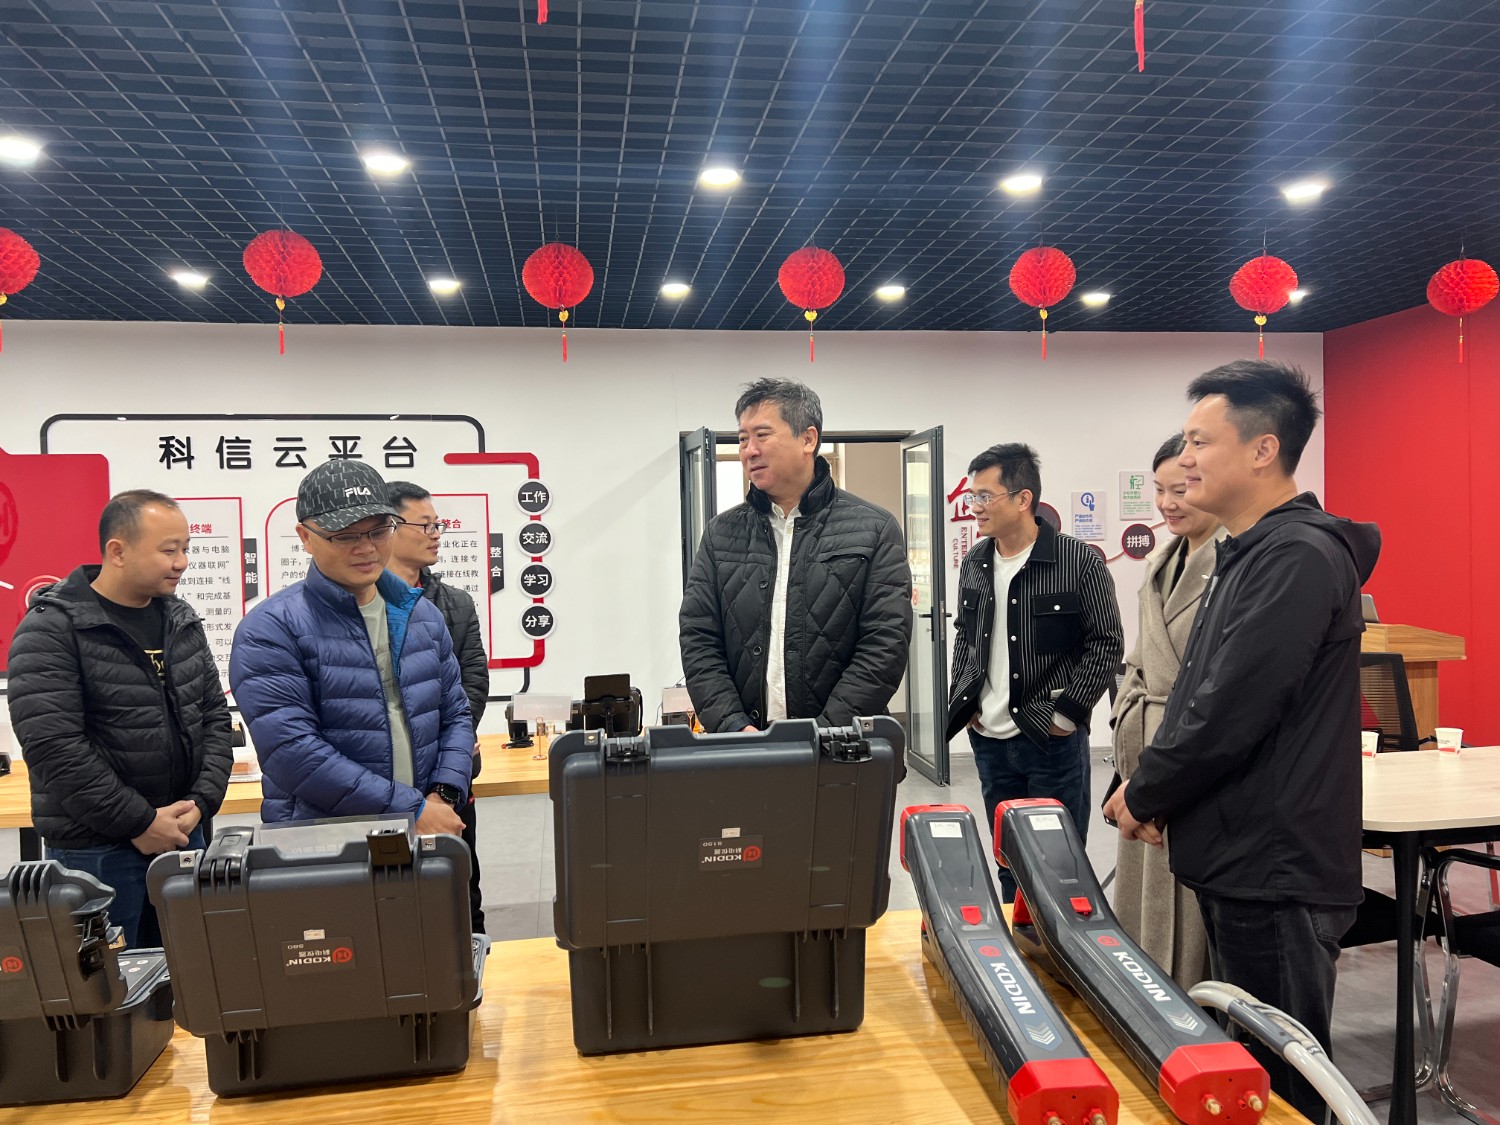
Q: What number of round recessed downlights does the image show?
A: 11